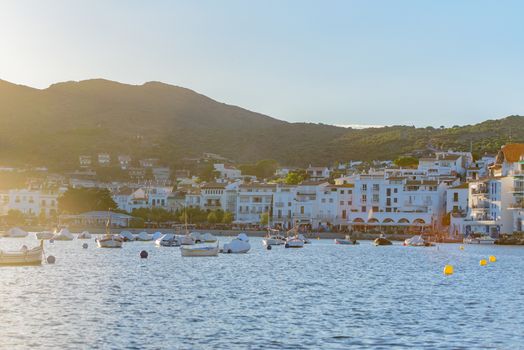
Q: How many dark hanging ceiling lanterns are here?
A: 0